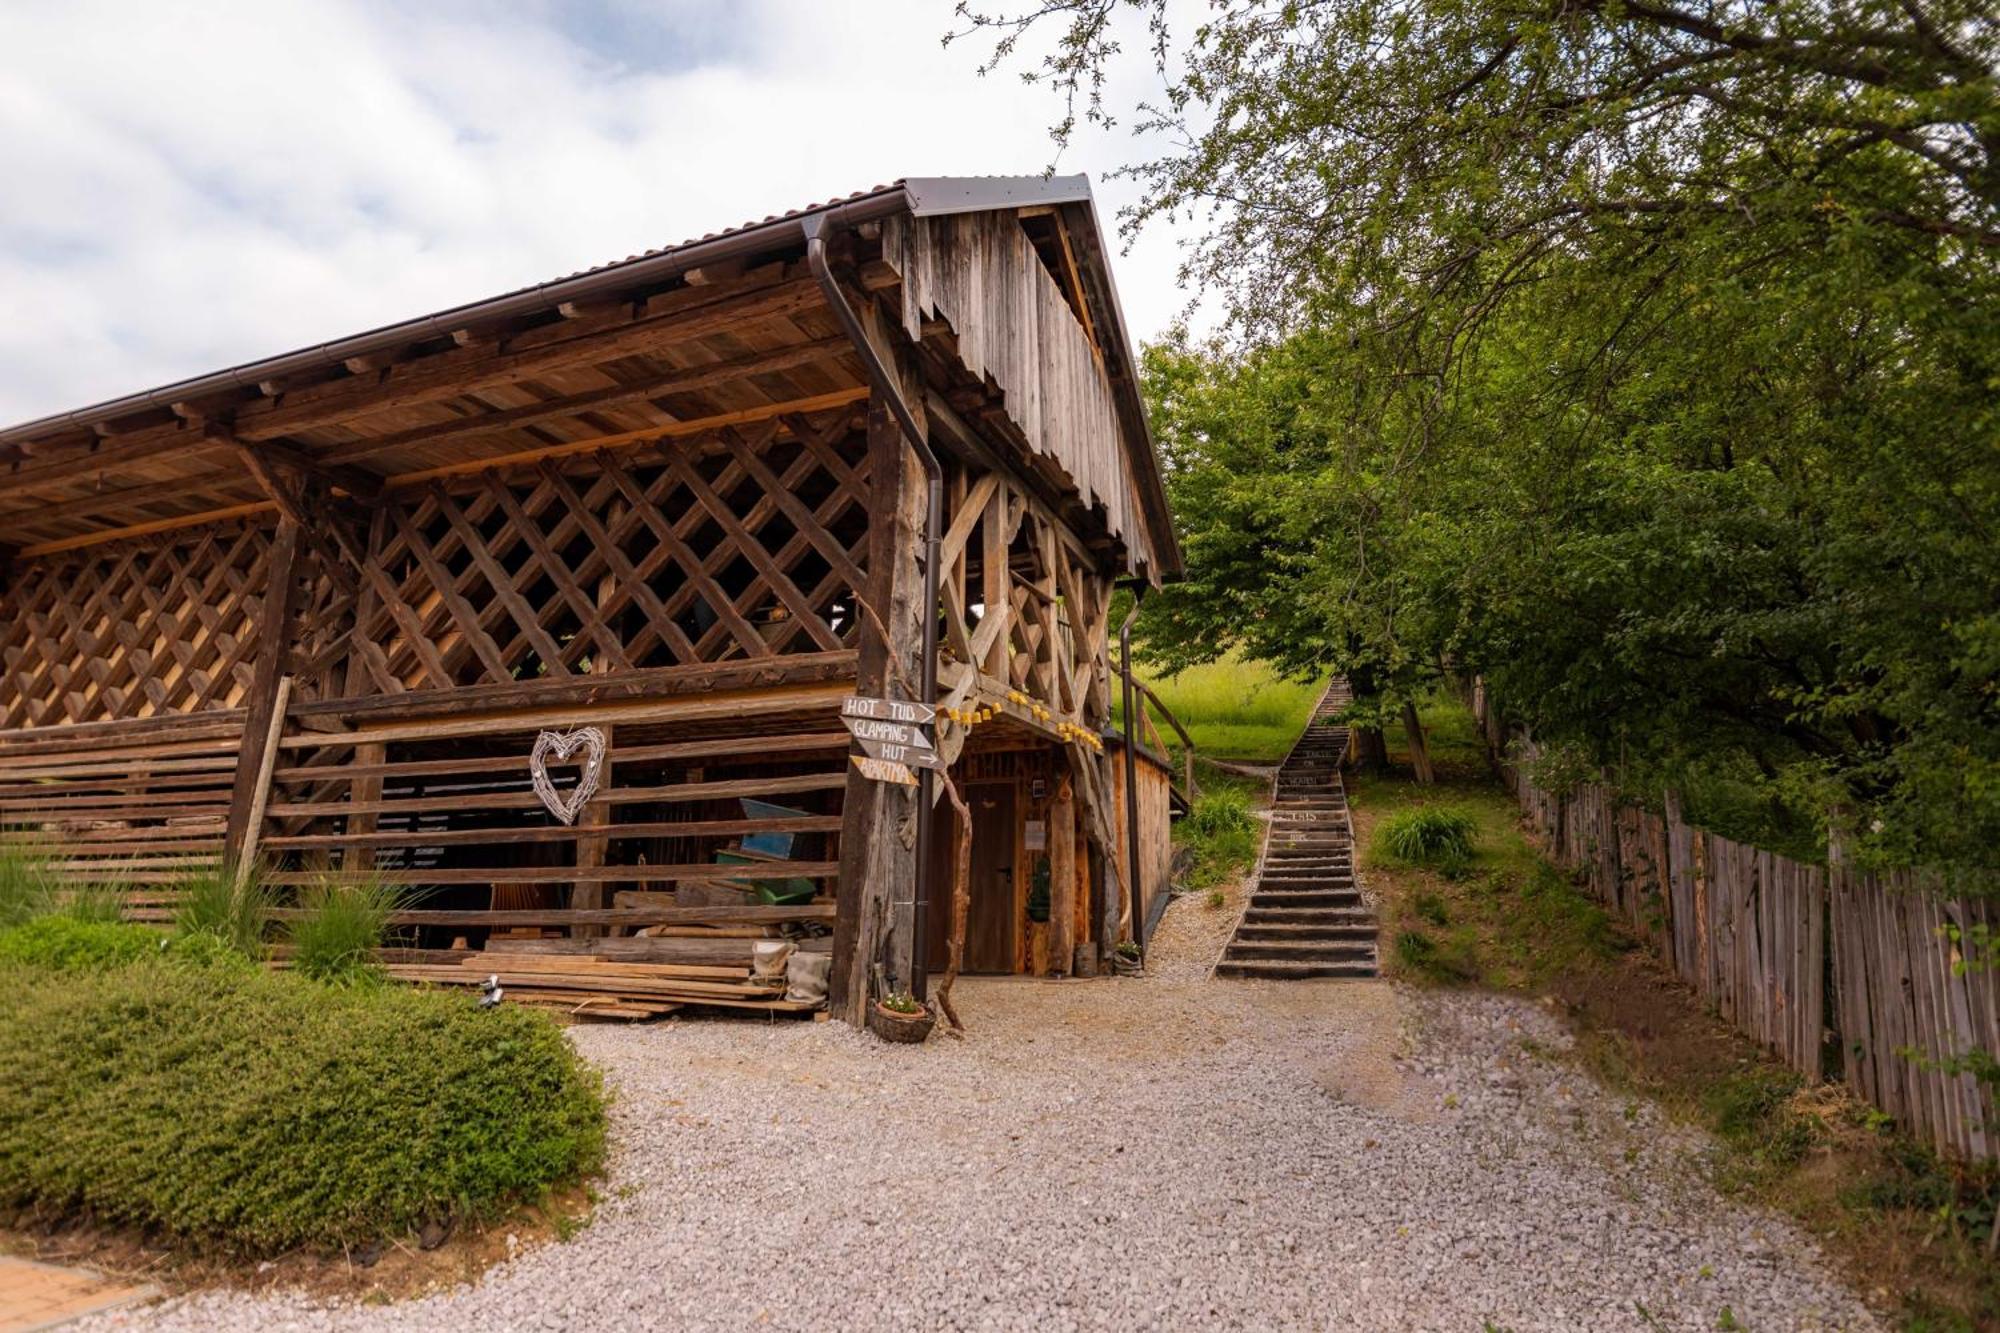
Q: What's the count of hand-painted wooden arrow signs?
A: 4